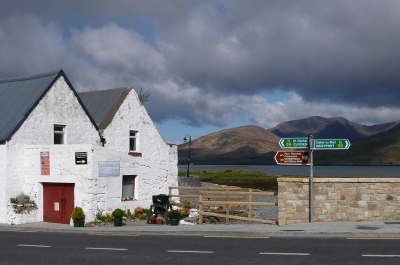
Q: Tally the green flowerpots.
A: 3